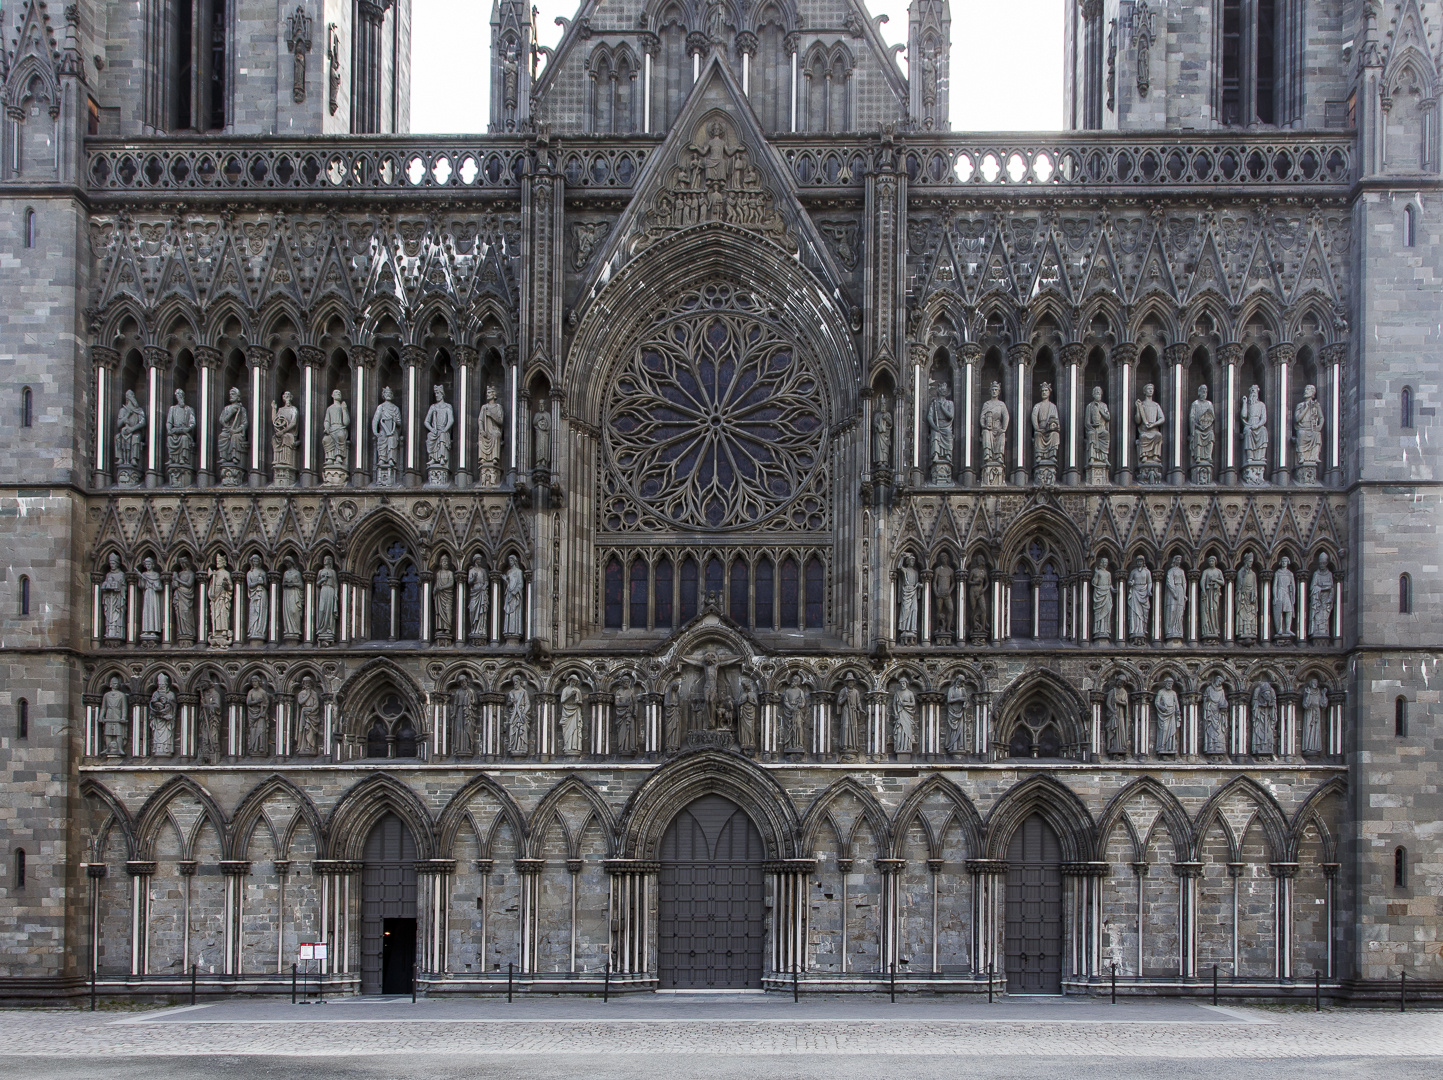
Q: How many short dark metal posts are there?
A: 13